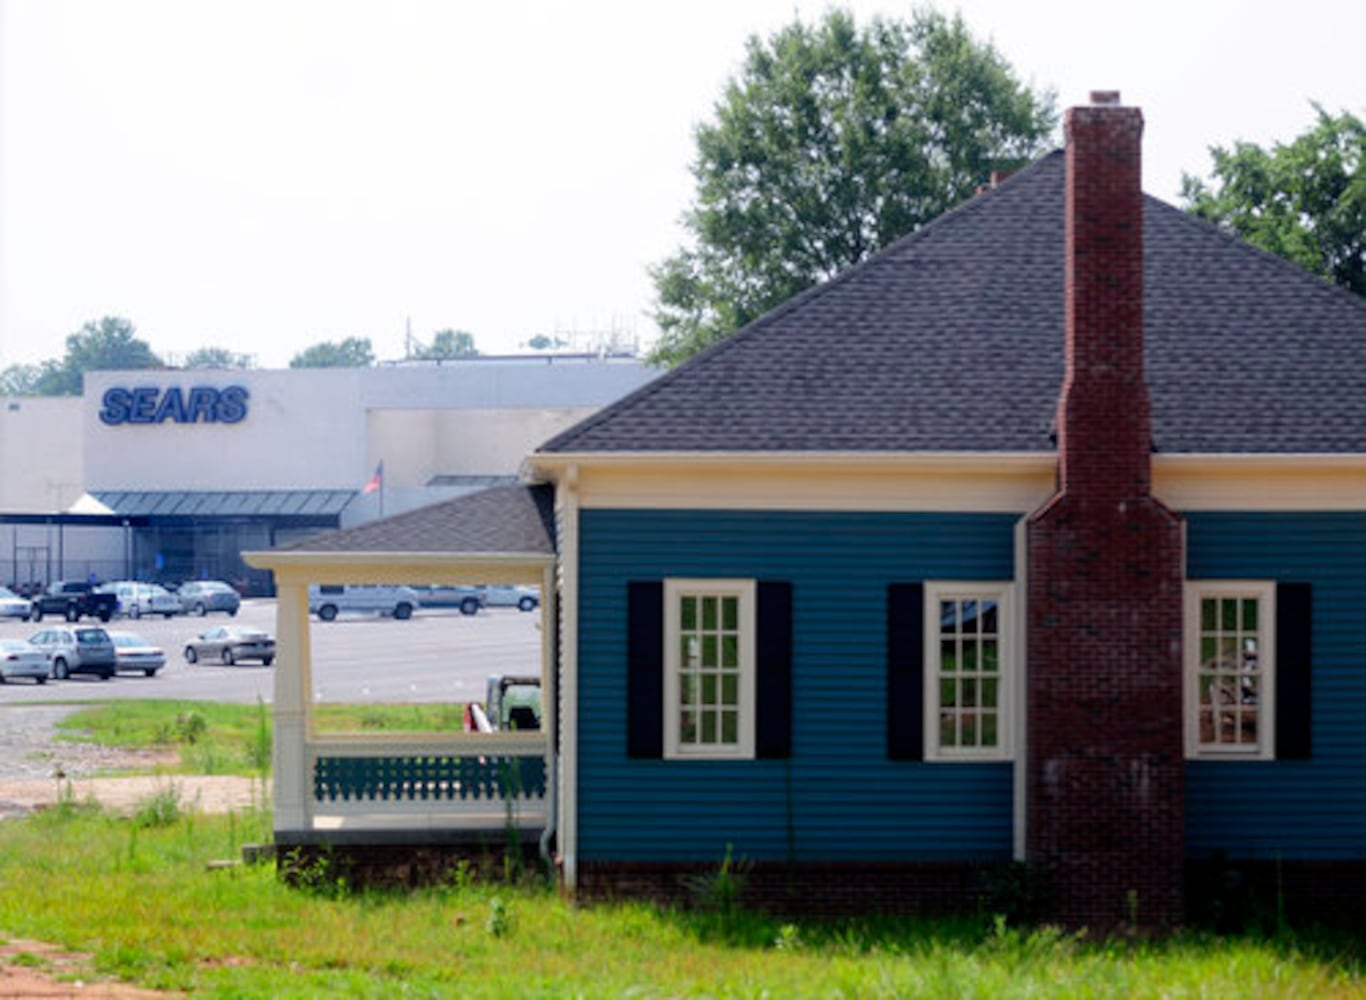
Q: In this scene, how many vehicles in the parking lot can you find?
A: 11